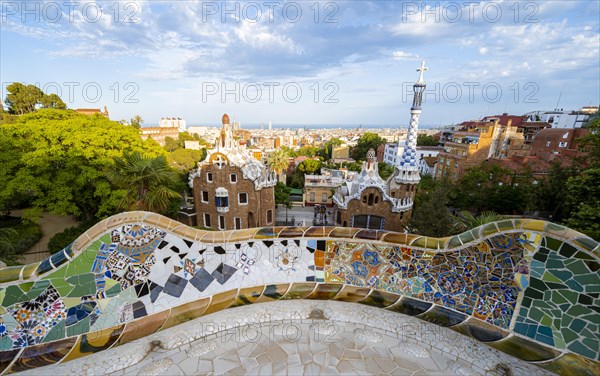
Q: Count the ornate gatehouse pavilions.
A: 2